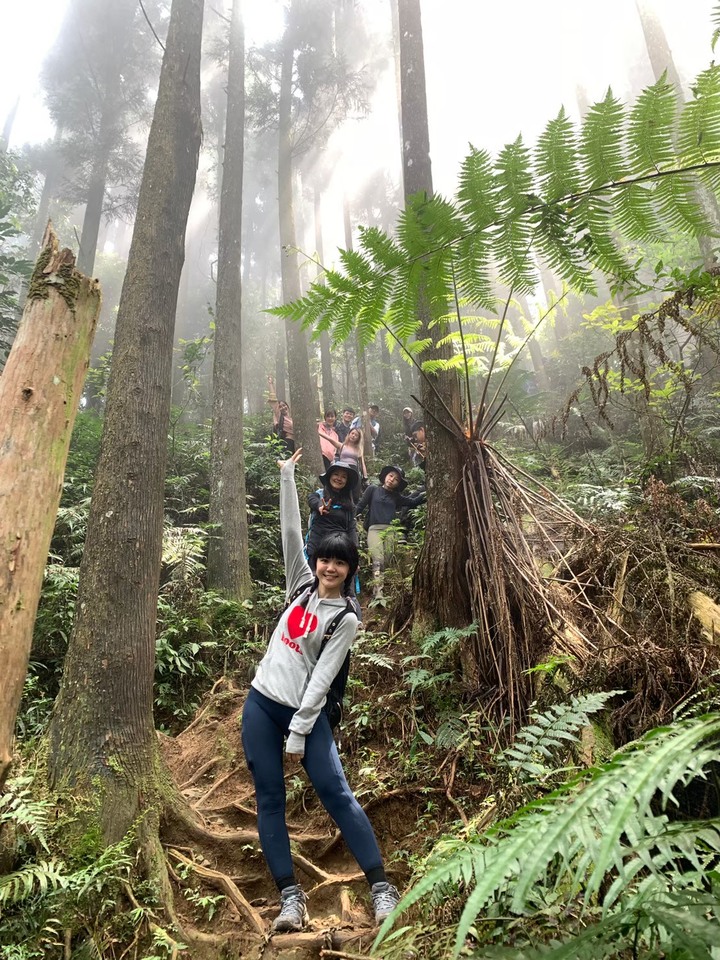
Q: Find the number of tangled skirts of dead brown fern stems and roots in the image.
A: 1